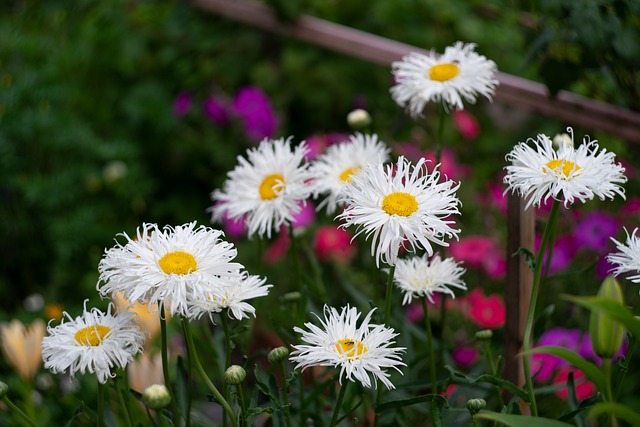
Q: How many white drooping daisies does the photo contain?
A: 11